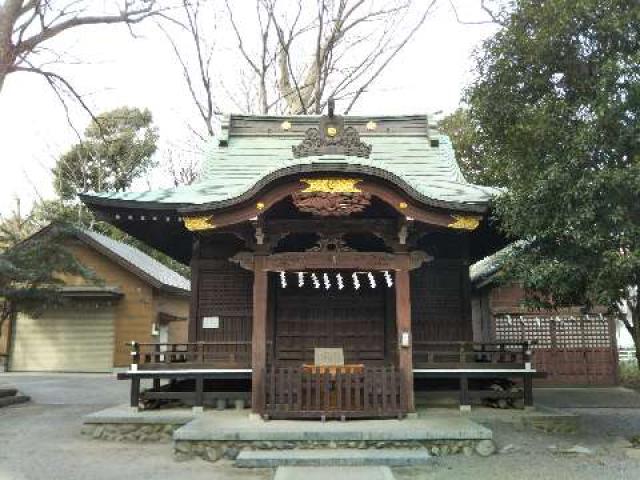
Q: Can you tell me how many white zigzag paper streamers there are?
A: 8